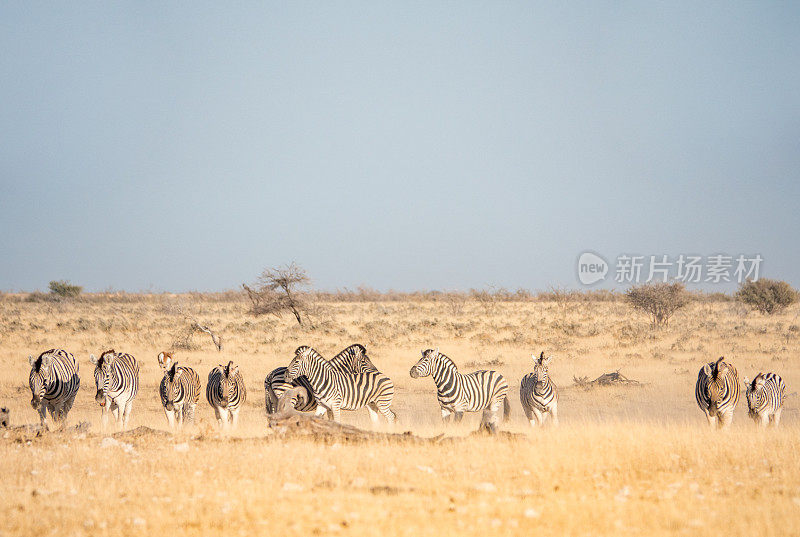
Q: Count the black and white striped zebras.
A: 10